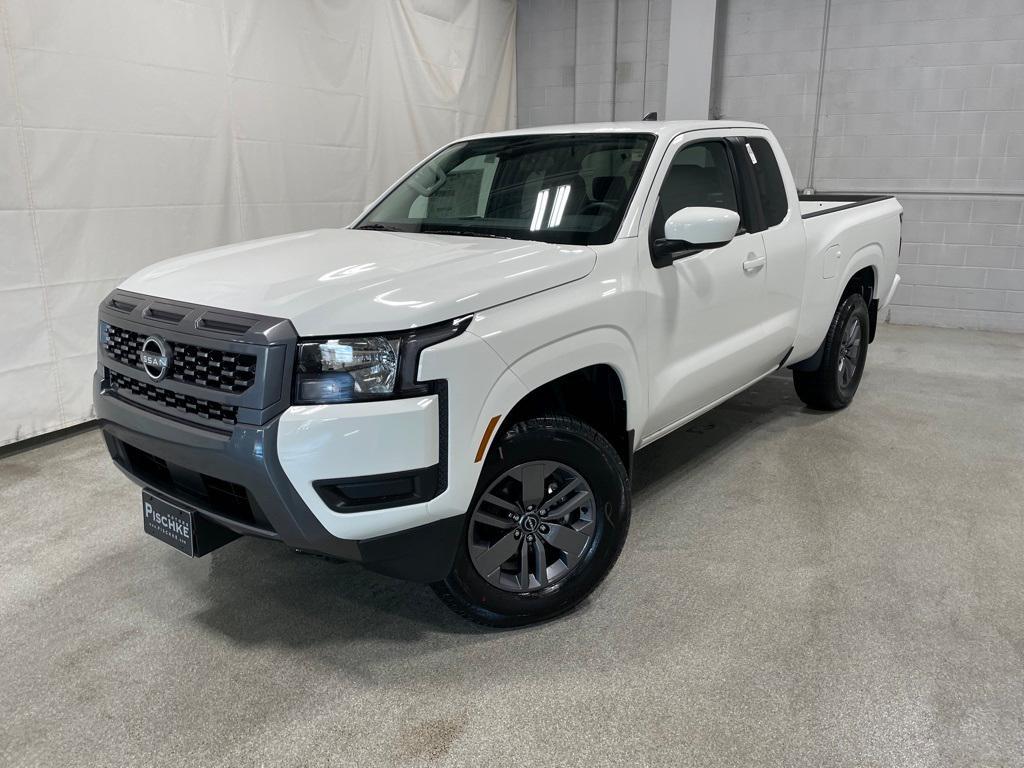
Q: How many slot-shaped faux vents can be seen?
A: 3